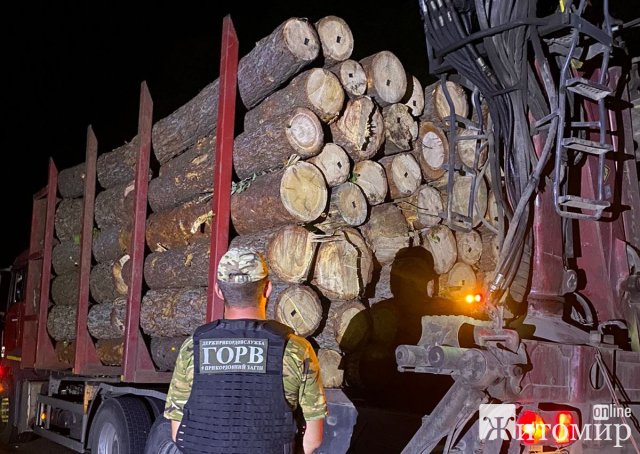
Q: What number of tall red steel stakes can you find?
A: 4